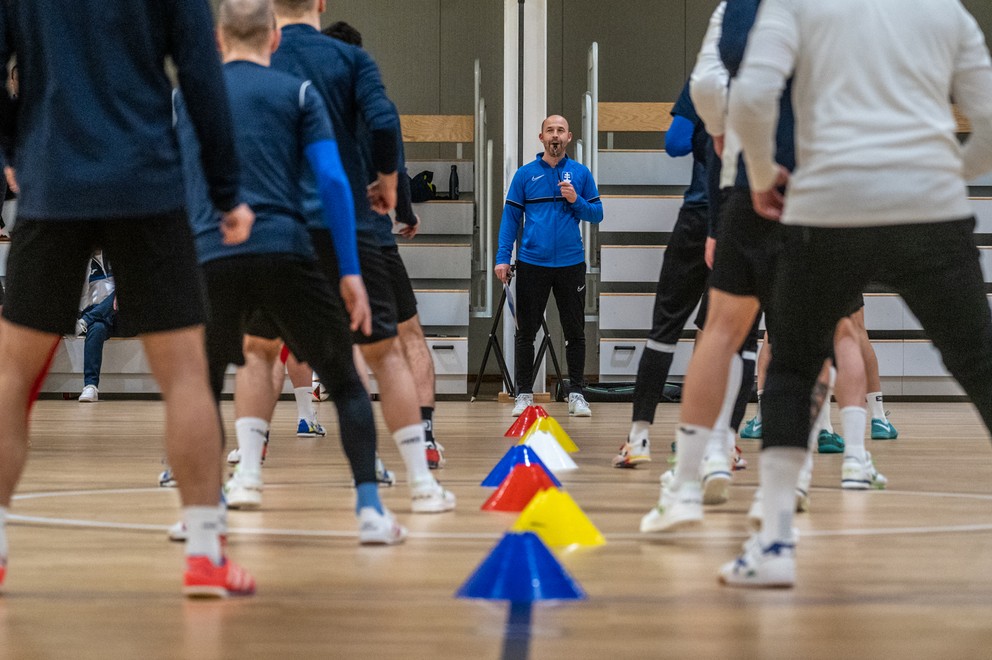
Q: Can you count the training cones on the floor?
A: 7